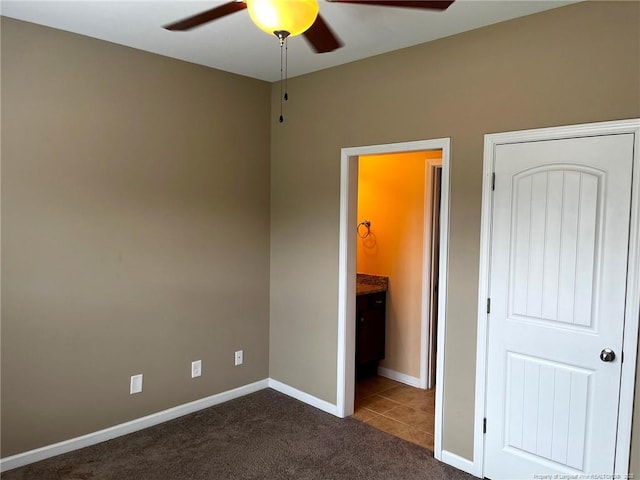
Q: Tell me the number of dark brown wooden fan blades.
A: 3